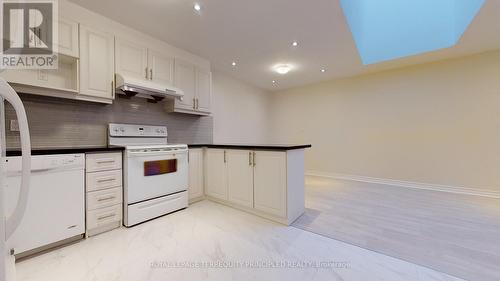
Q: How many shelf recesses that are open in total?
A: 1